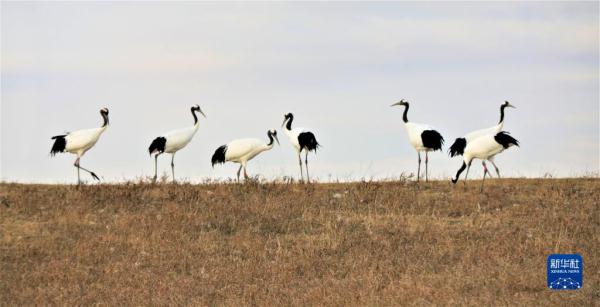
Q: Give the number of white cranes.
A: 7